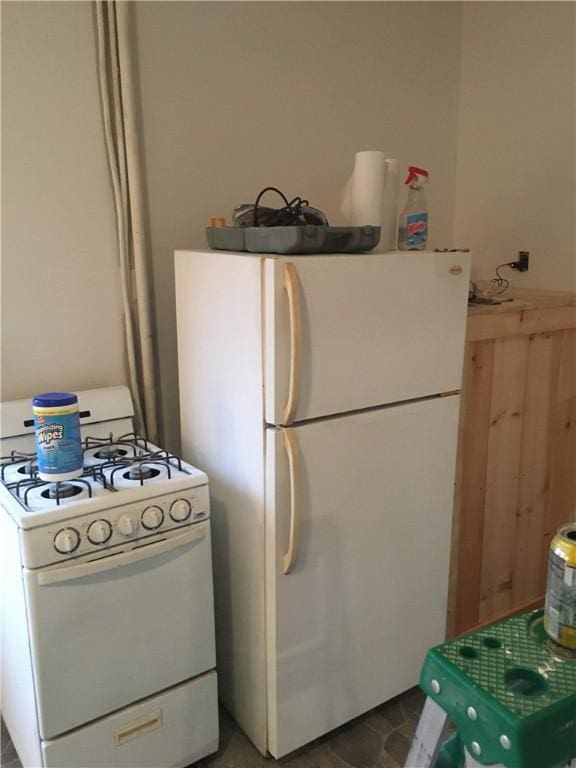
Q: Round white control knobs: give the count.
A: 5